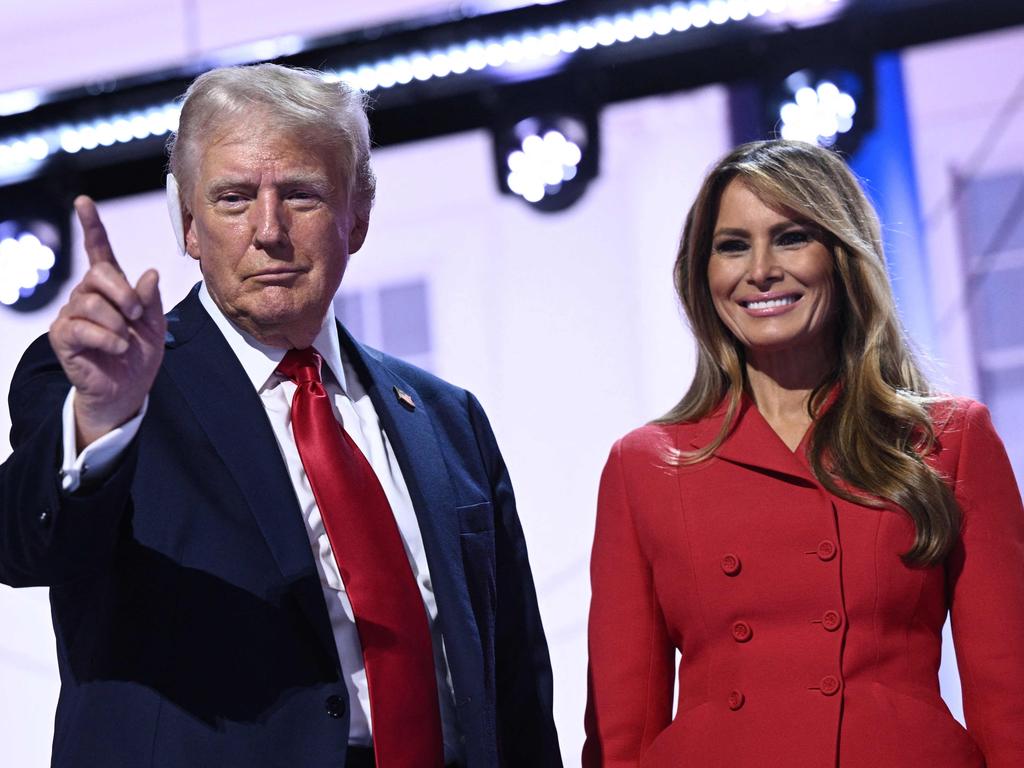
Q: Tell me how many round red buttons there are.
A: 6